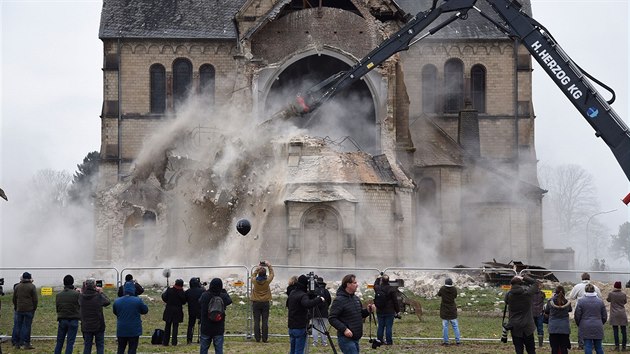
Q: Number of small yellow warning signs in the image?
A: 2